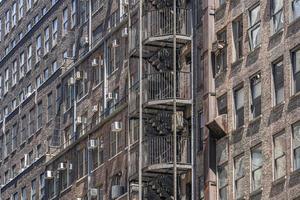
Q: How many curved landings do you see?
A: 3